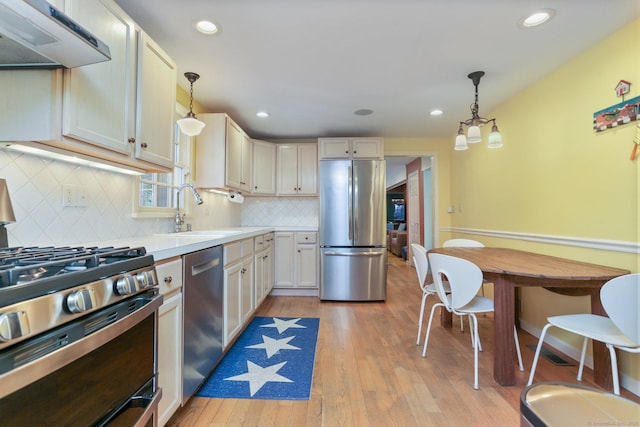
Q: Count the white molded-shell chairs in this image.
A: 4